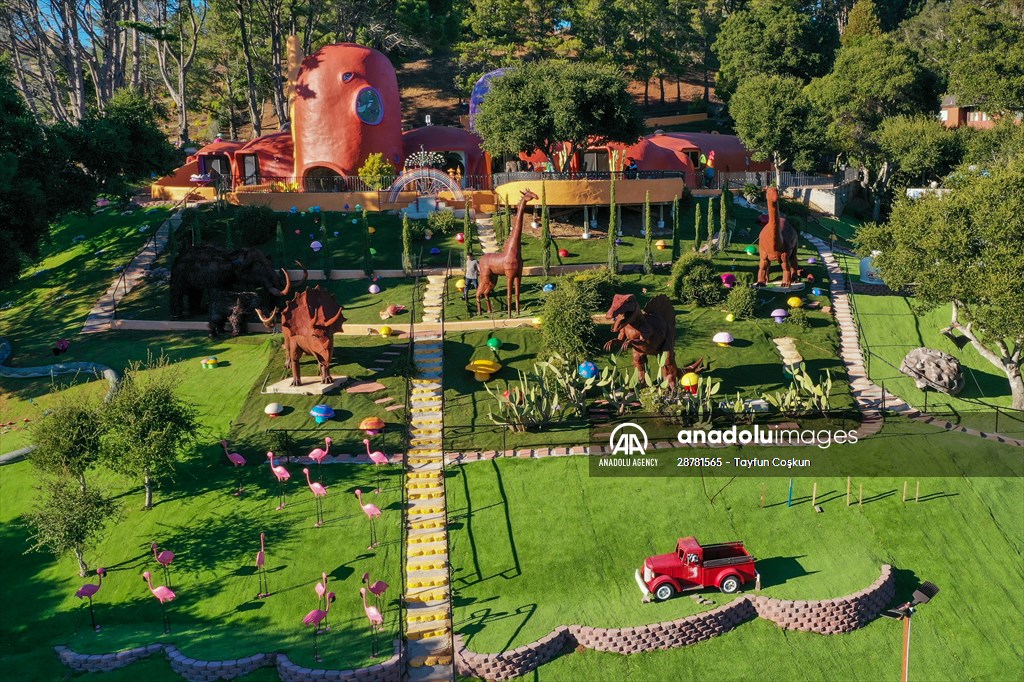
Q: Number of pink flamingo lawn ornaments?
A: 14